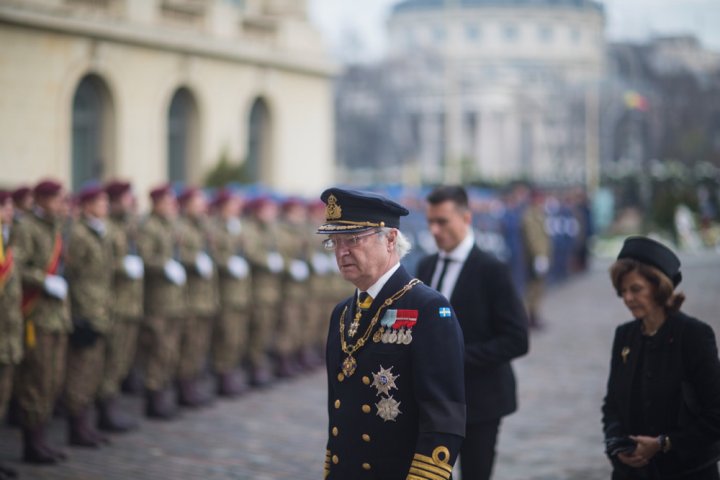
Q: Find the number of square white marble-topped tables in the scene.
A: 0